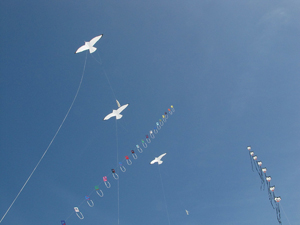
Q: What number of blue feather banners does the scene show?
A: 0